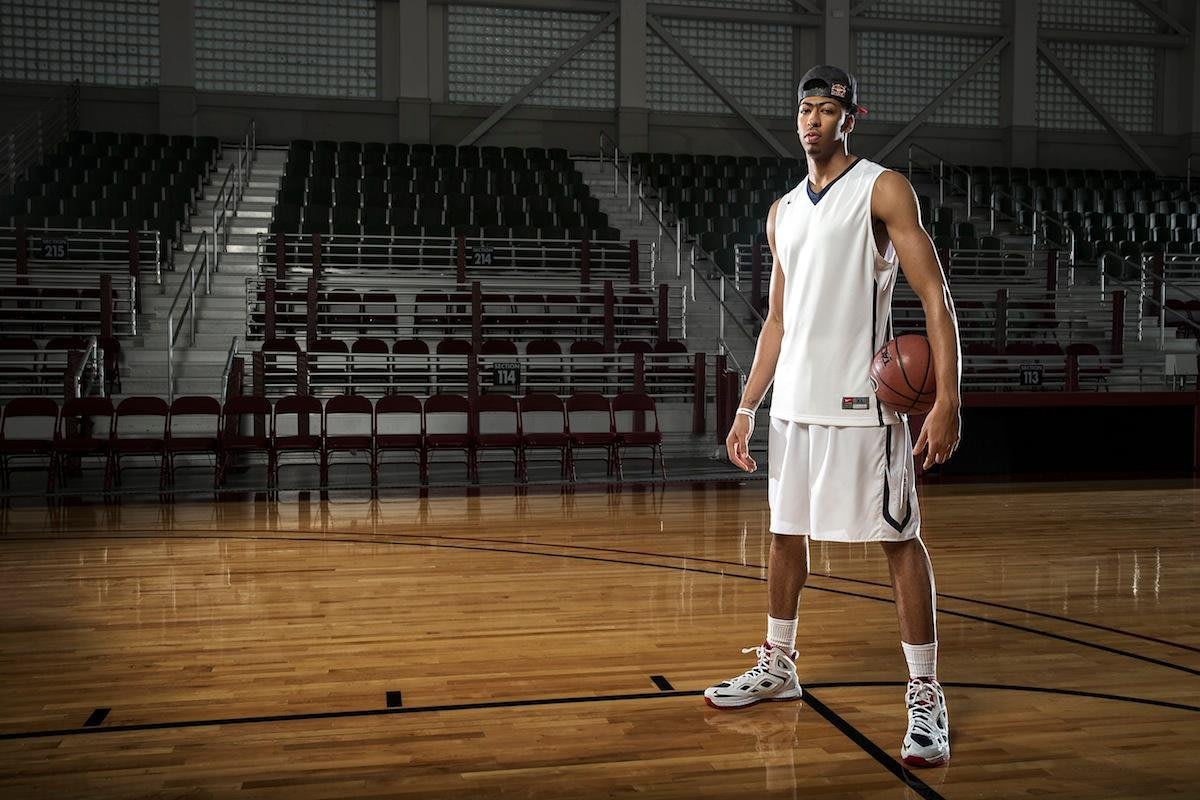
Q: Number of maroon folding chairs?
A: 13